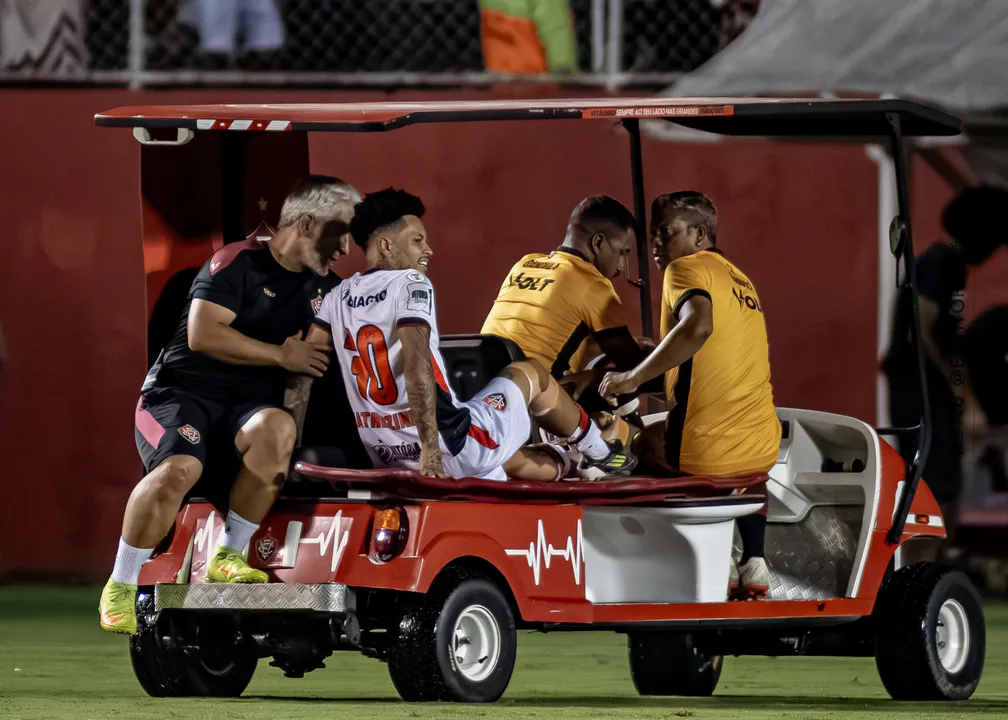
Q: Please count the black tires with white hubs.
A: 2